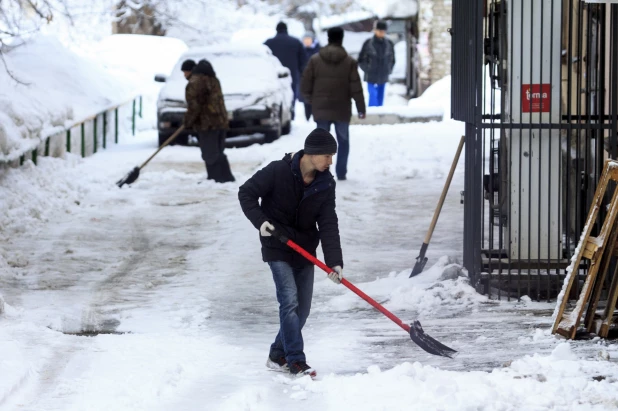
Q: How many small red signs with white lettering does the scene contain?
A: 1